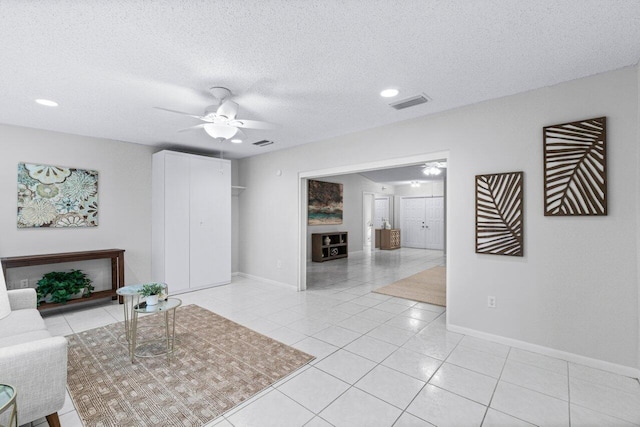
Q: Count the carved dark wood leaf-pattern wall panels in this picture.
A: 2